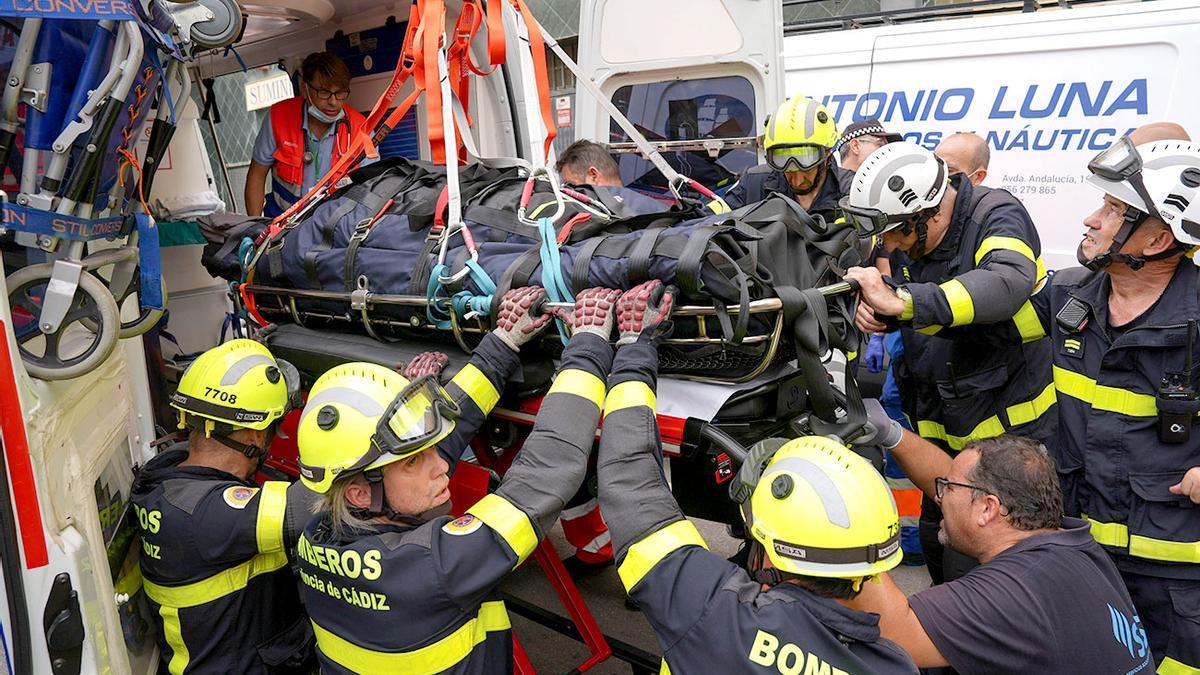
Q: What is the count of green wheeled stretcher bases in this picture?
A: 0